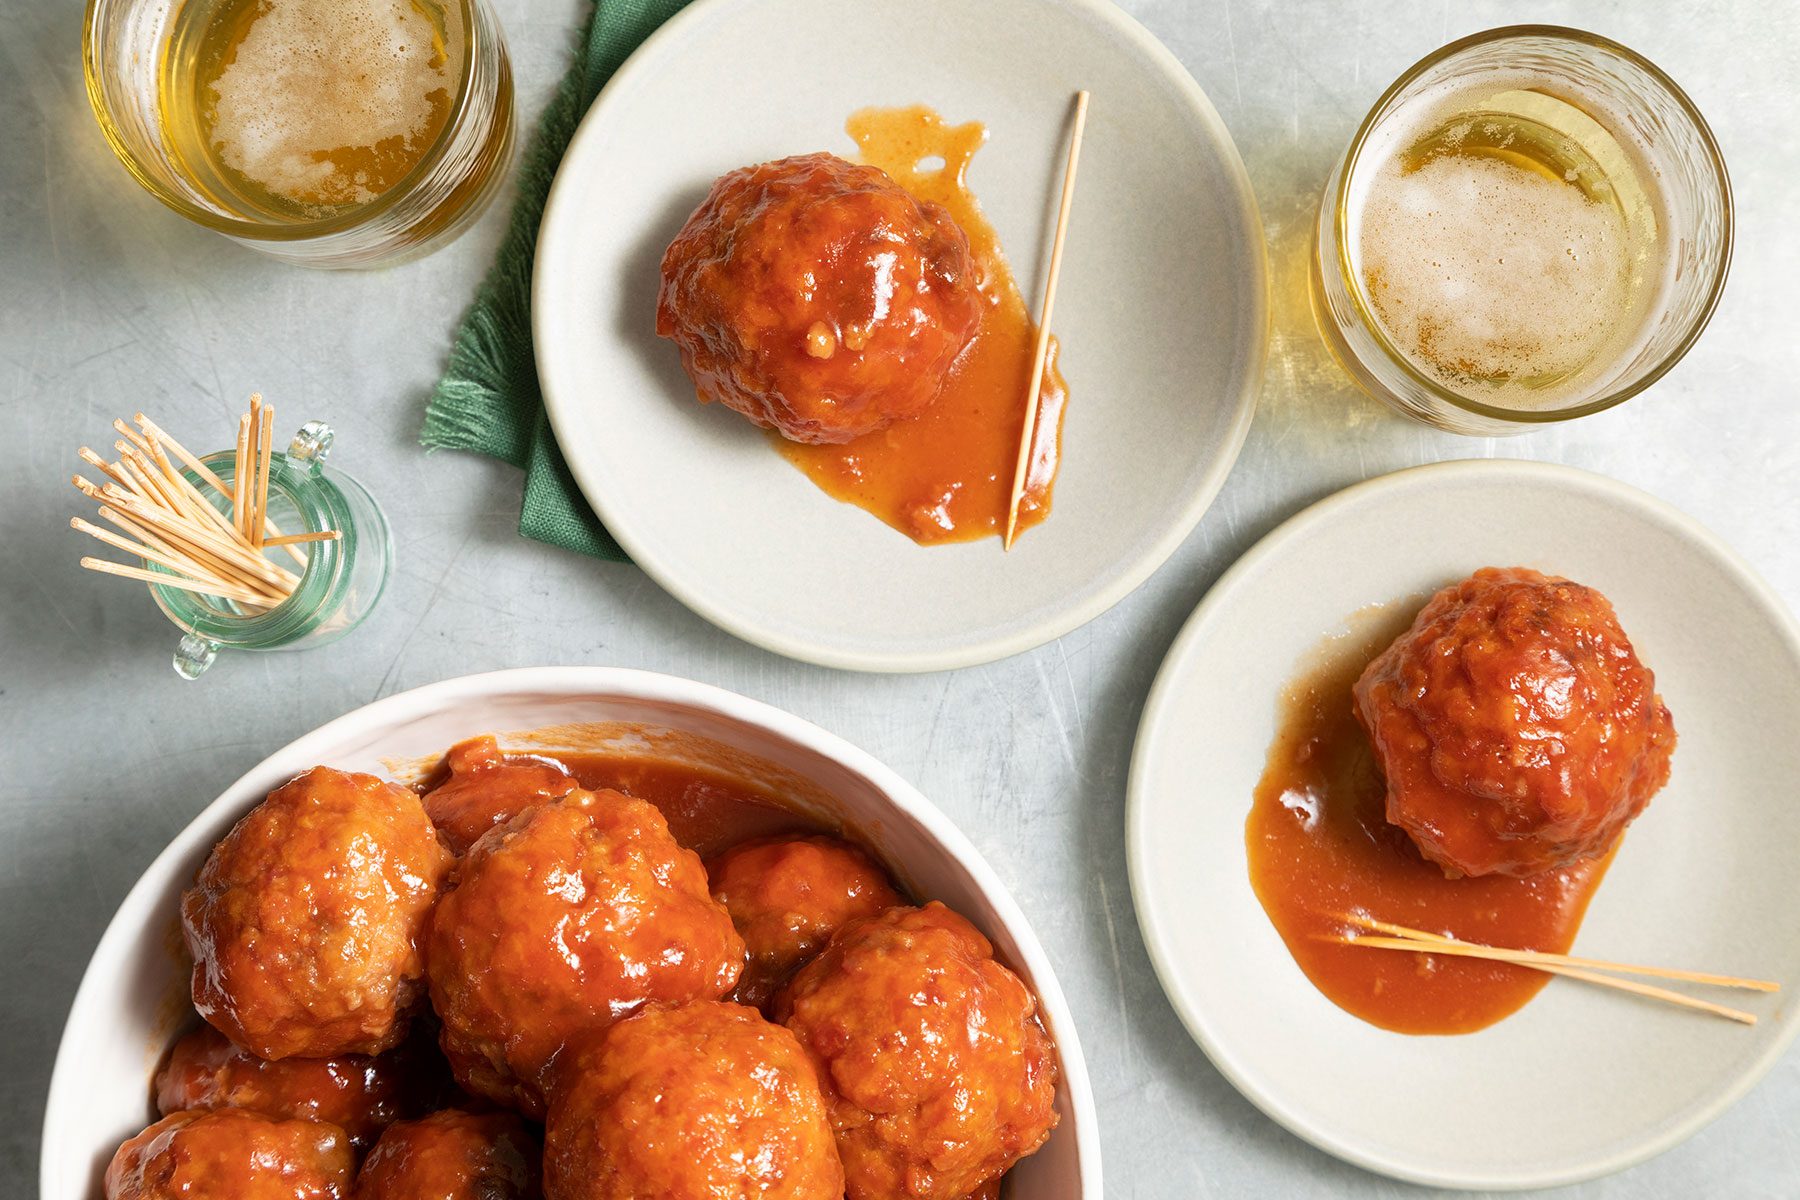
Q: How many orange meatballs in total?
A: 11